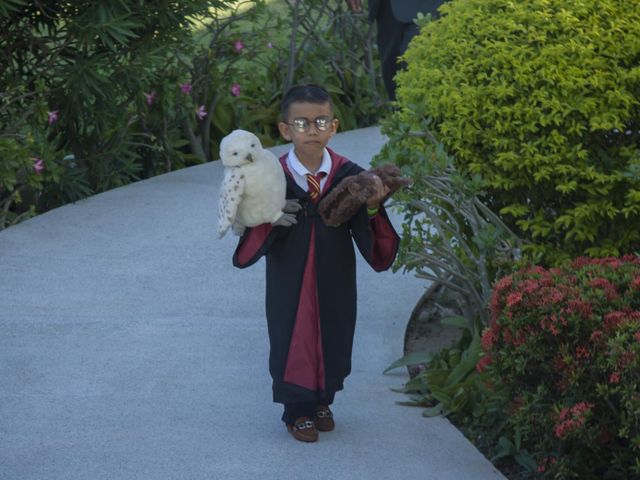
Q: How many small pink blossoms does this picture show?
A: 7